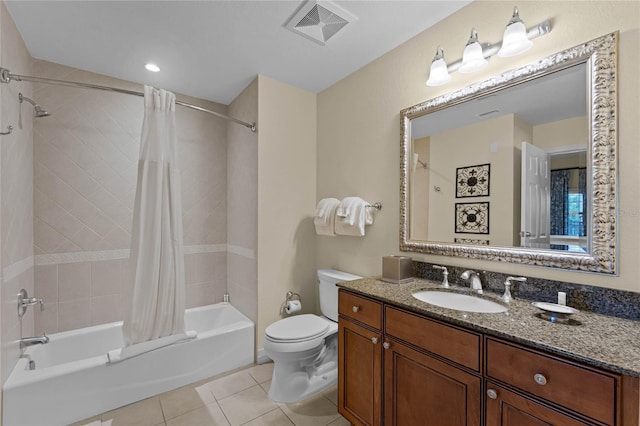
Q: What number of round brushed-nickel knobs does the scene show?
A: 5